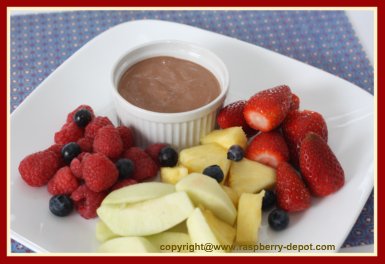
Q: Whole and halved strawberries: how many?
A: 7